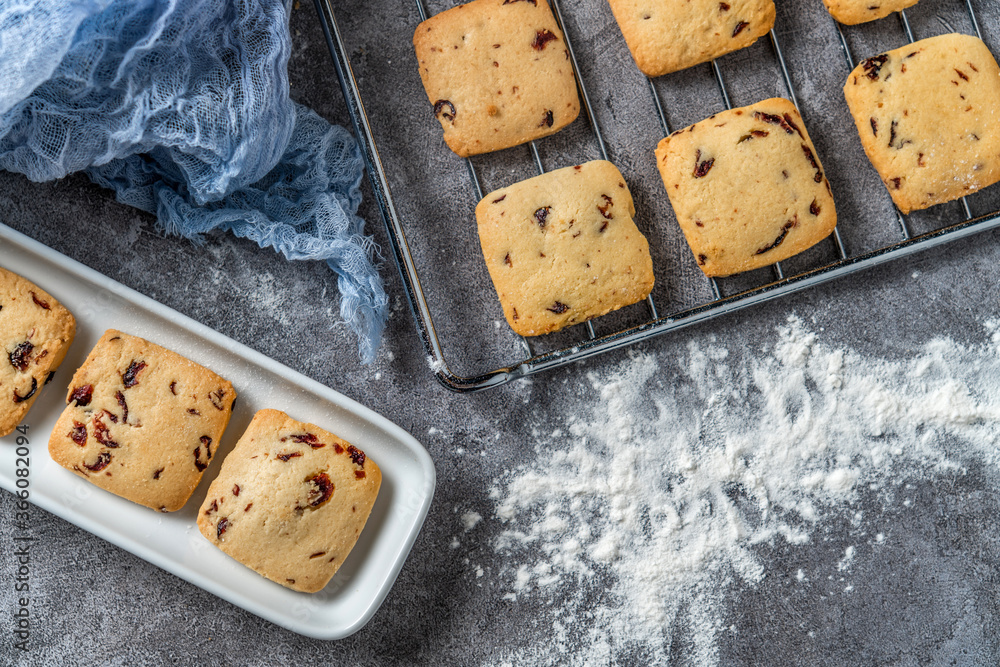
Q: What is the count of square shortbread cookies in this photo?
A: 9